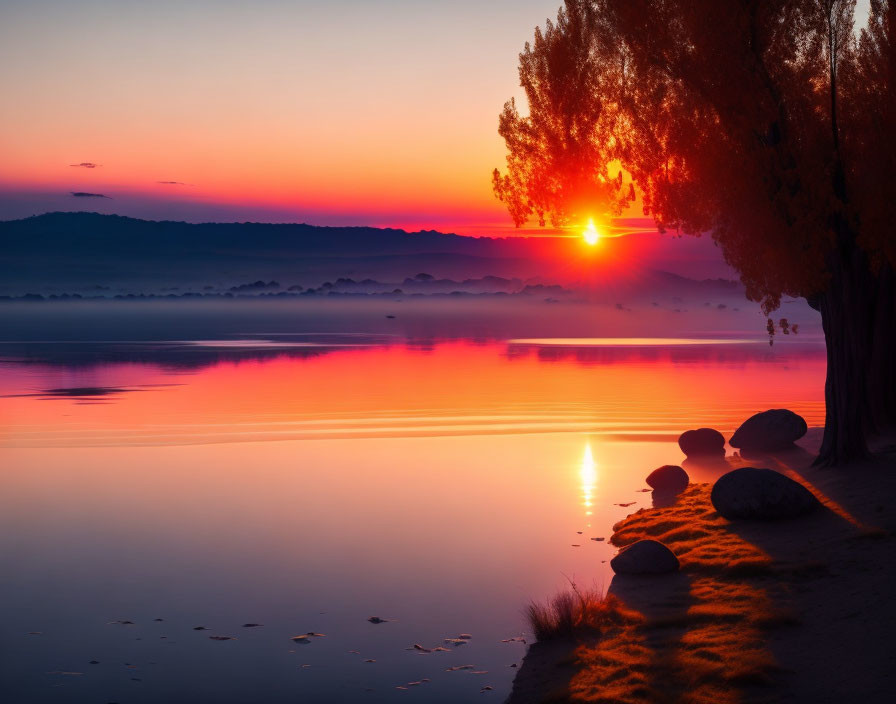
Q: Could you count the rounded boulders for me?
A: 5